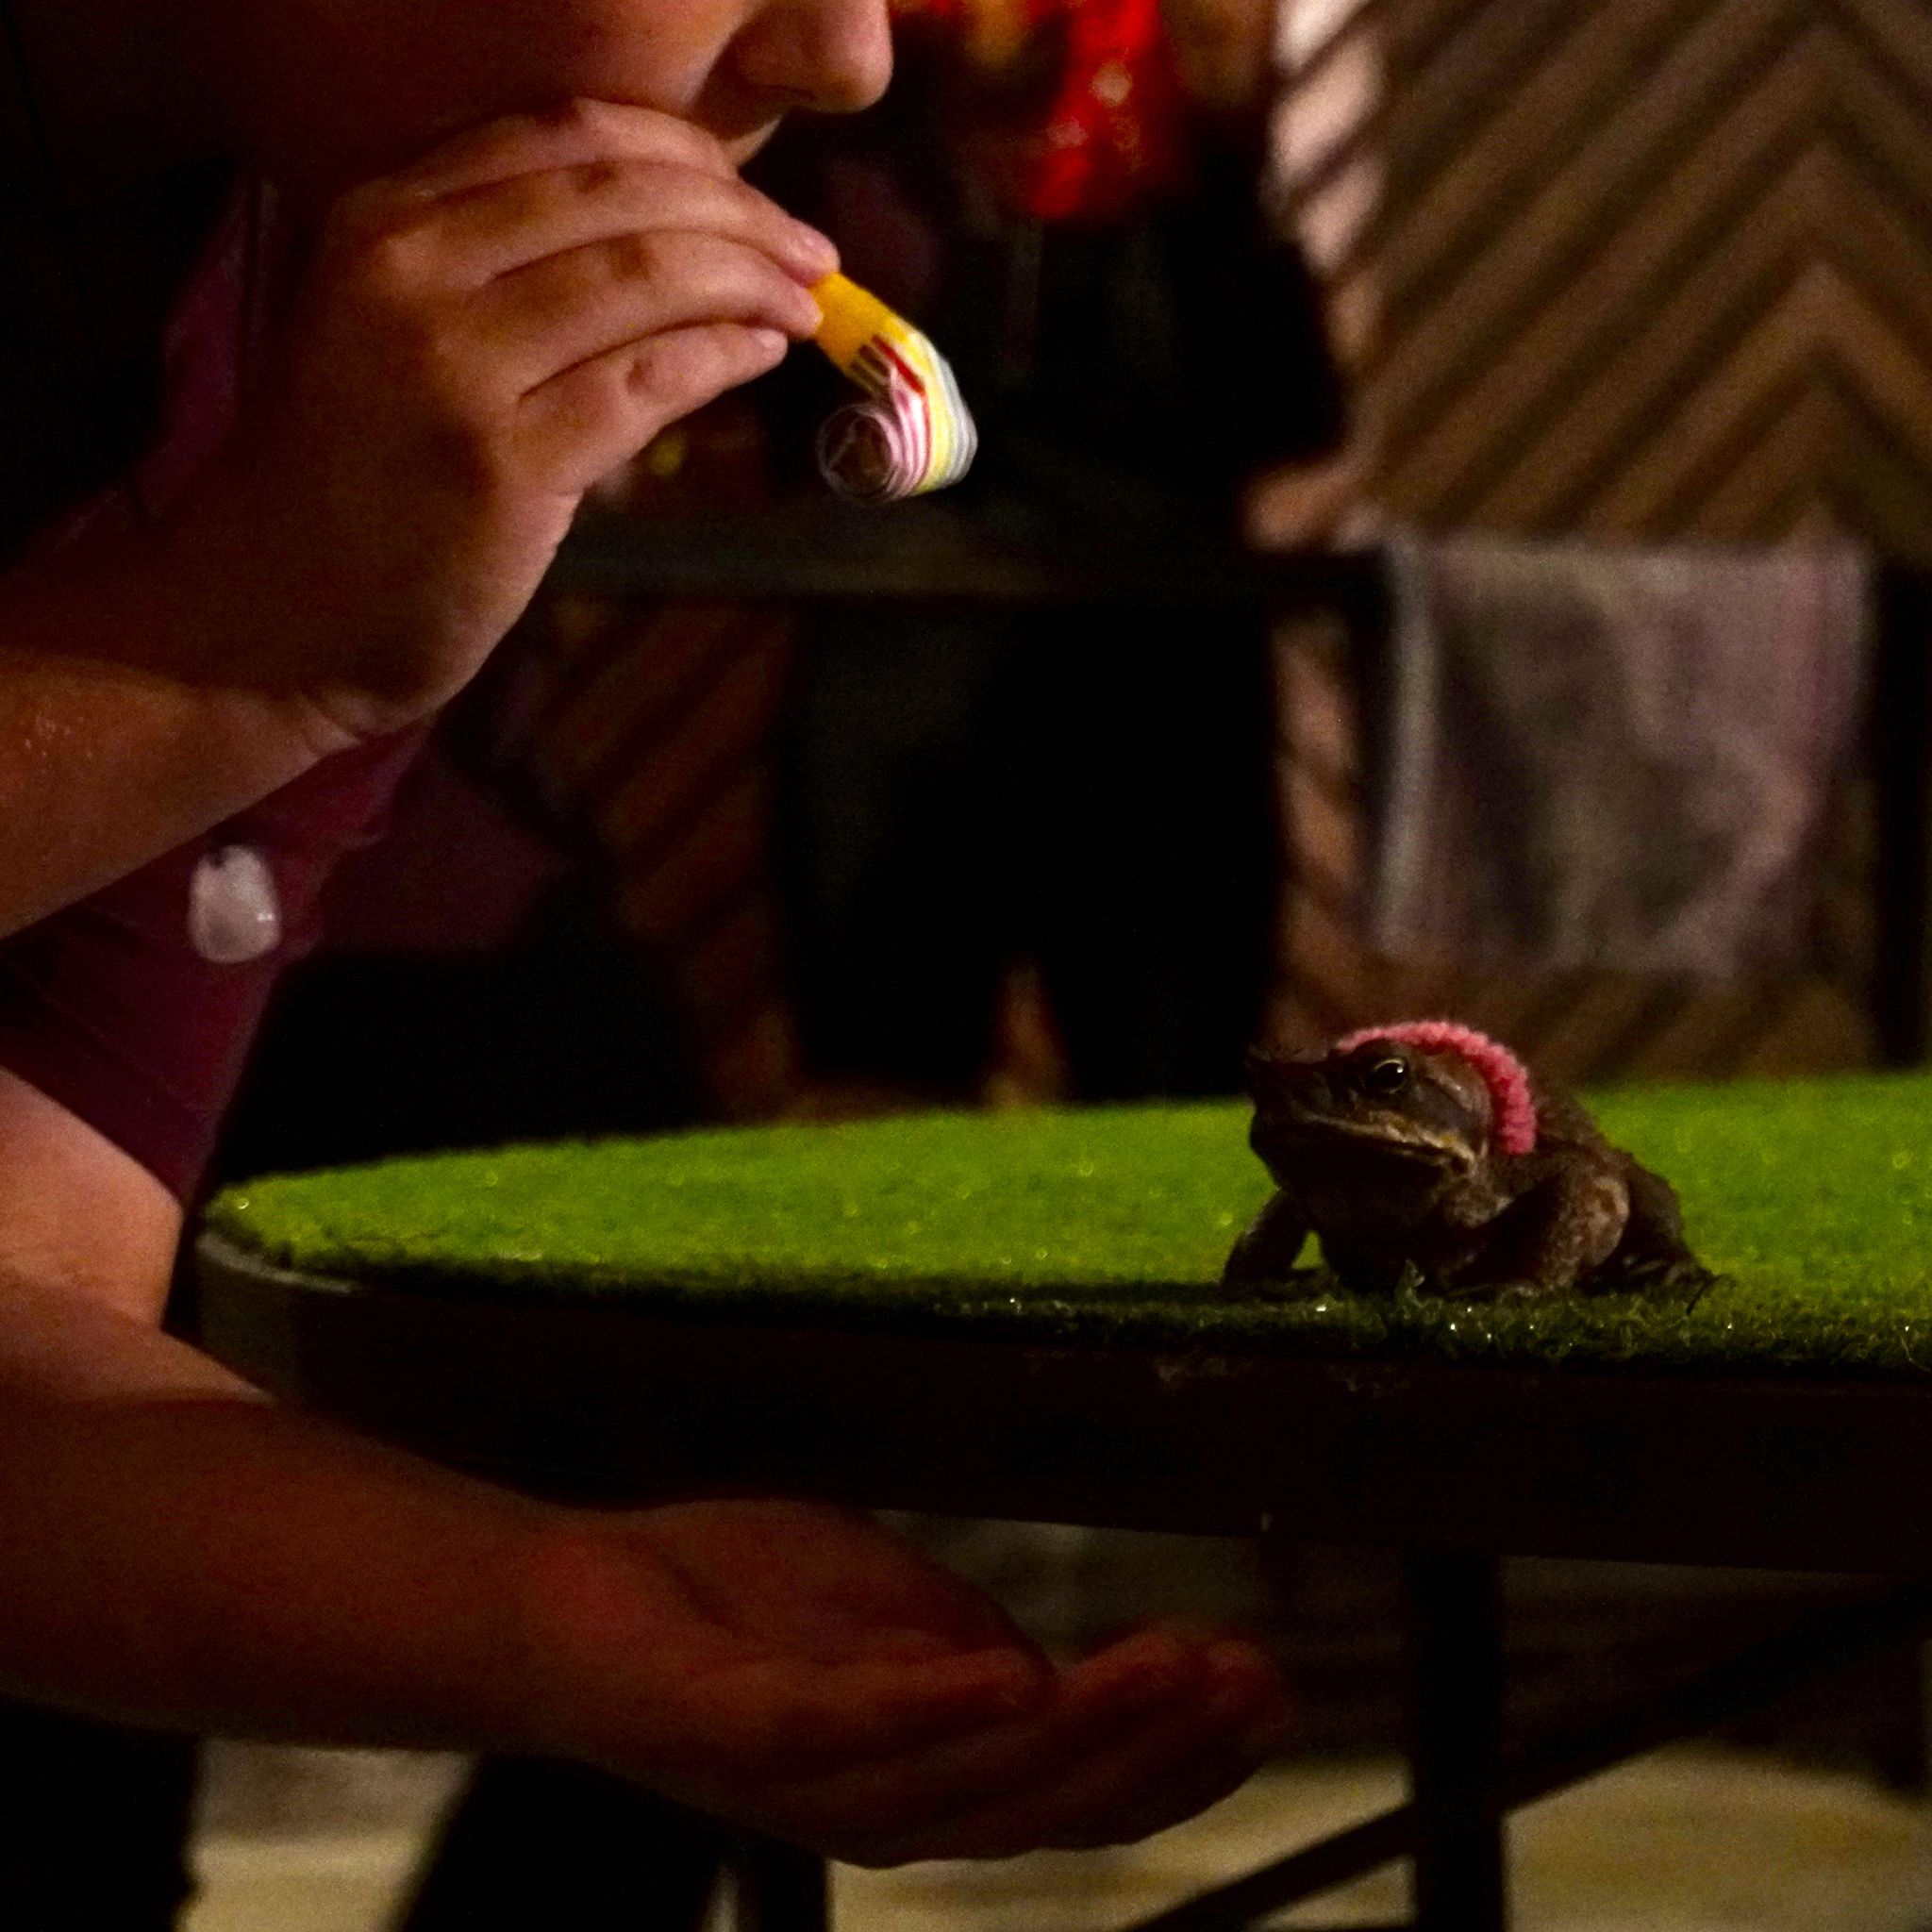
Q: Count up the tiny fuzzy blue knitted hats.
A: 0